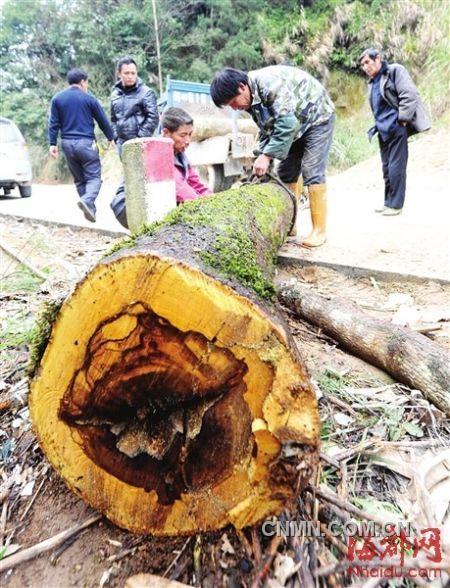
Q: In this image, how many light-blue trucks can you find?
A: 1